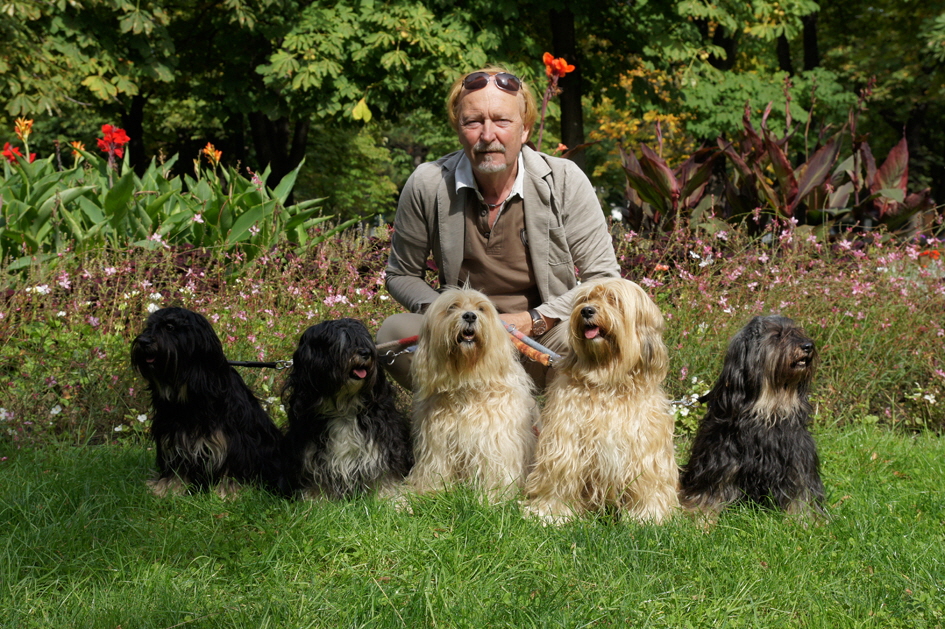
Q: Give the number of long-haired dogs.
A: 5